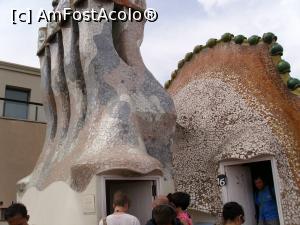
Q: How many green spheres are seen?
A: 13